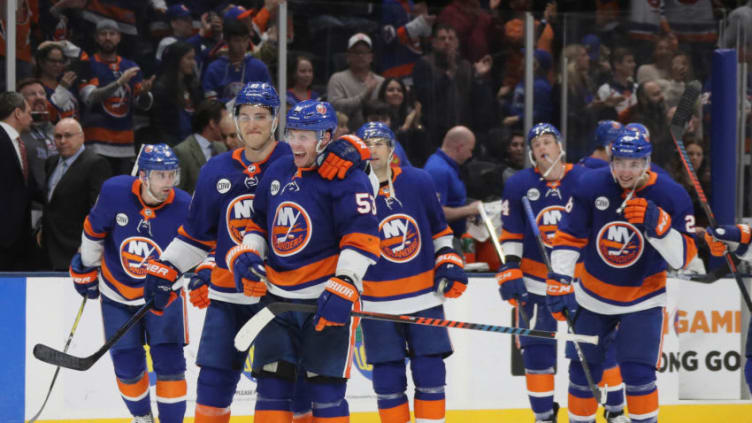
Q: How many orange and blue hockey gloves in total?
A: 11